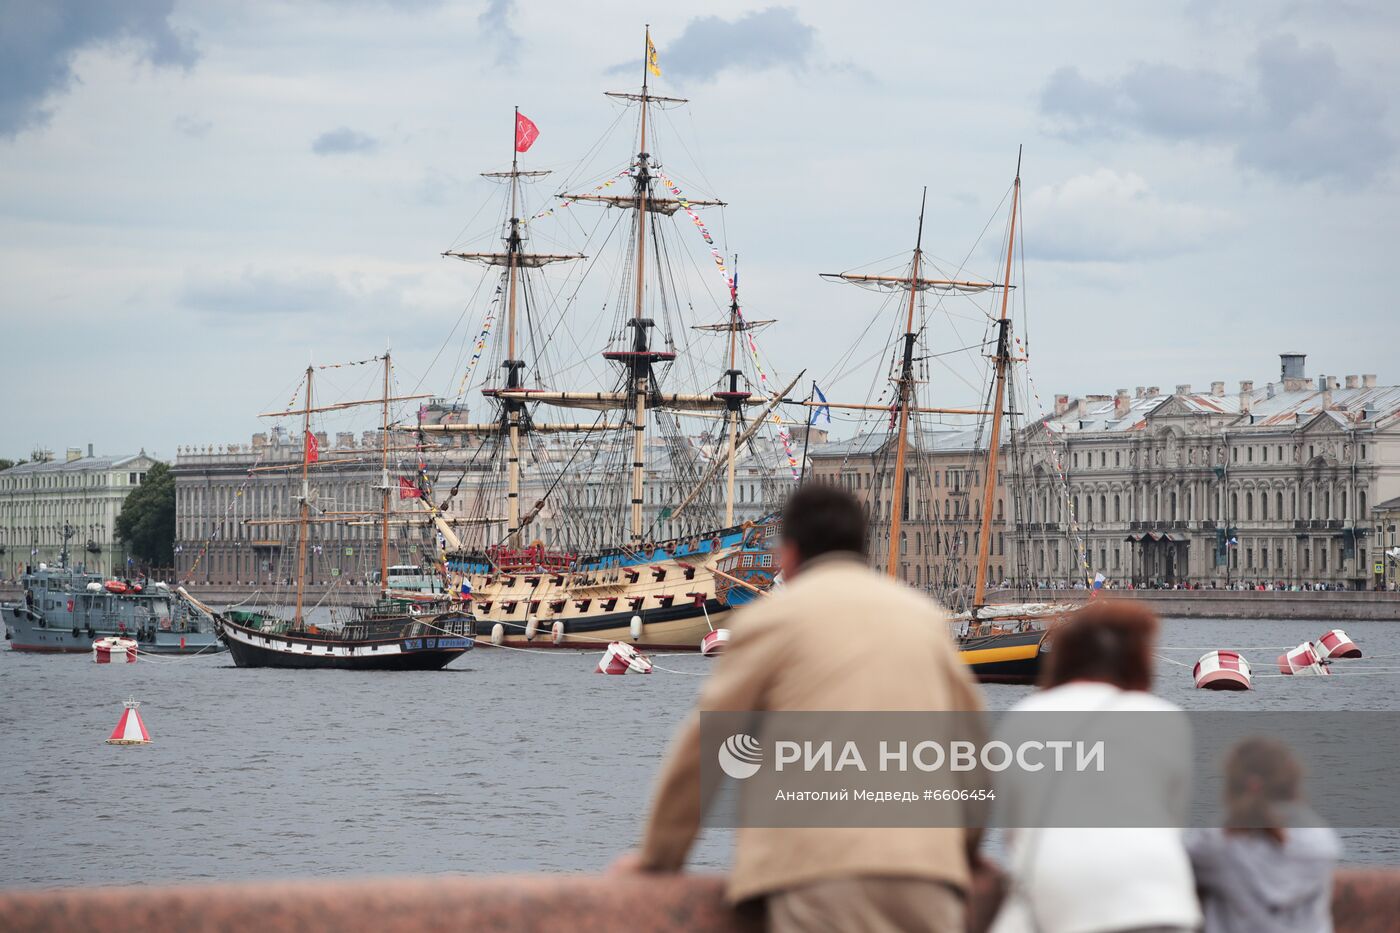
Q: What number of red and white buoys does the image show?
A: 7